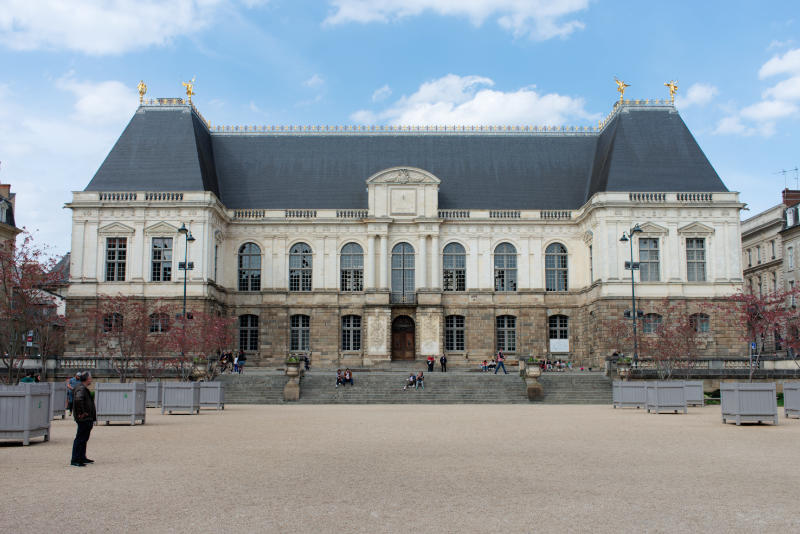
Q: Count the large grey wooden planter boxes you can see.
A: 11